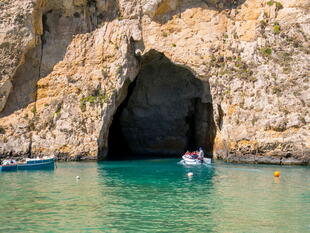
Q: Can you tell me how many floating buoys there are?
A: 3